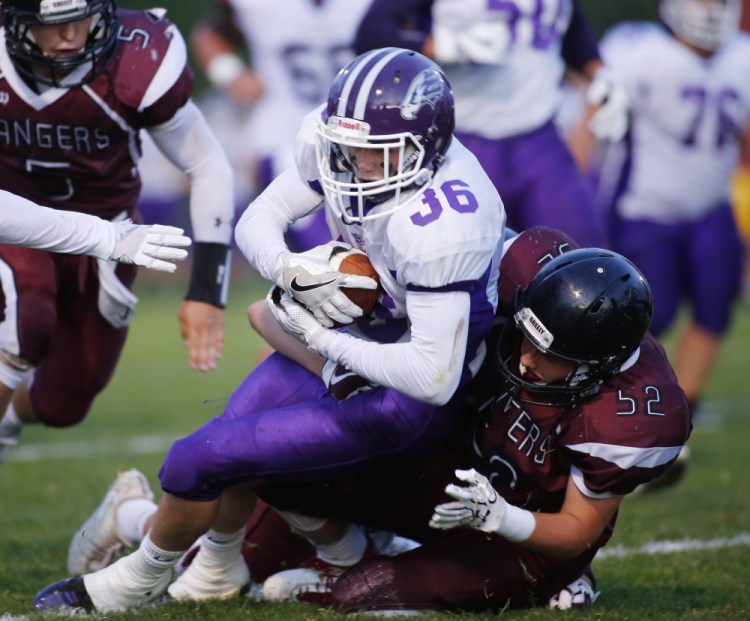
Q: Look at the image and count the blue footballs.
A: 0